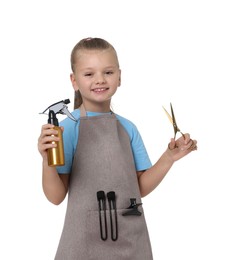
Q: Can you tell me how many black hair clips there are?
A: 3